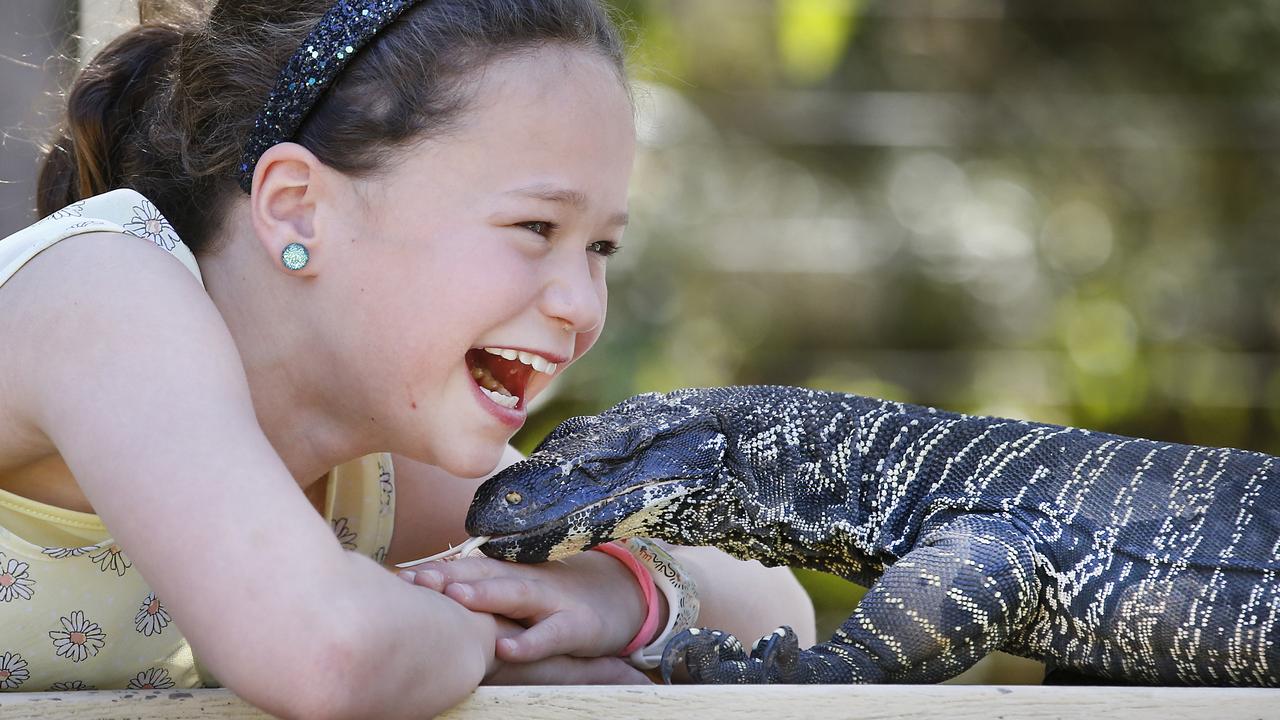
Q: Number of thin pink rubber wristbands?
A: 1